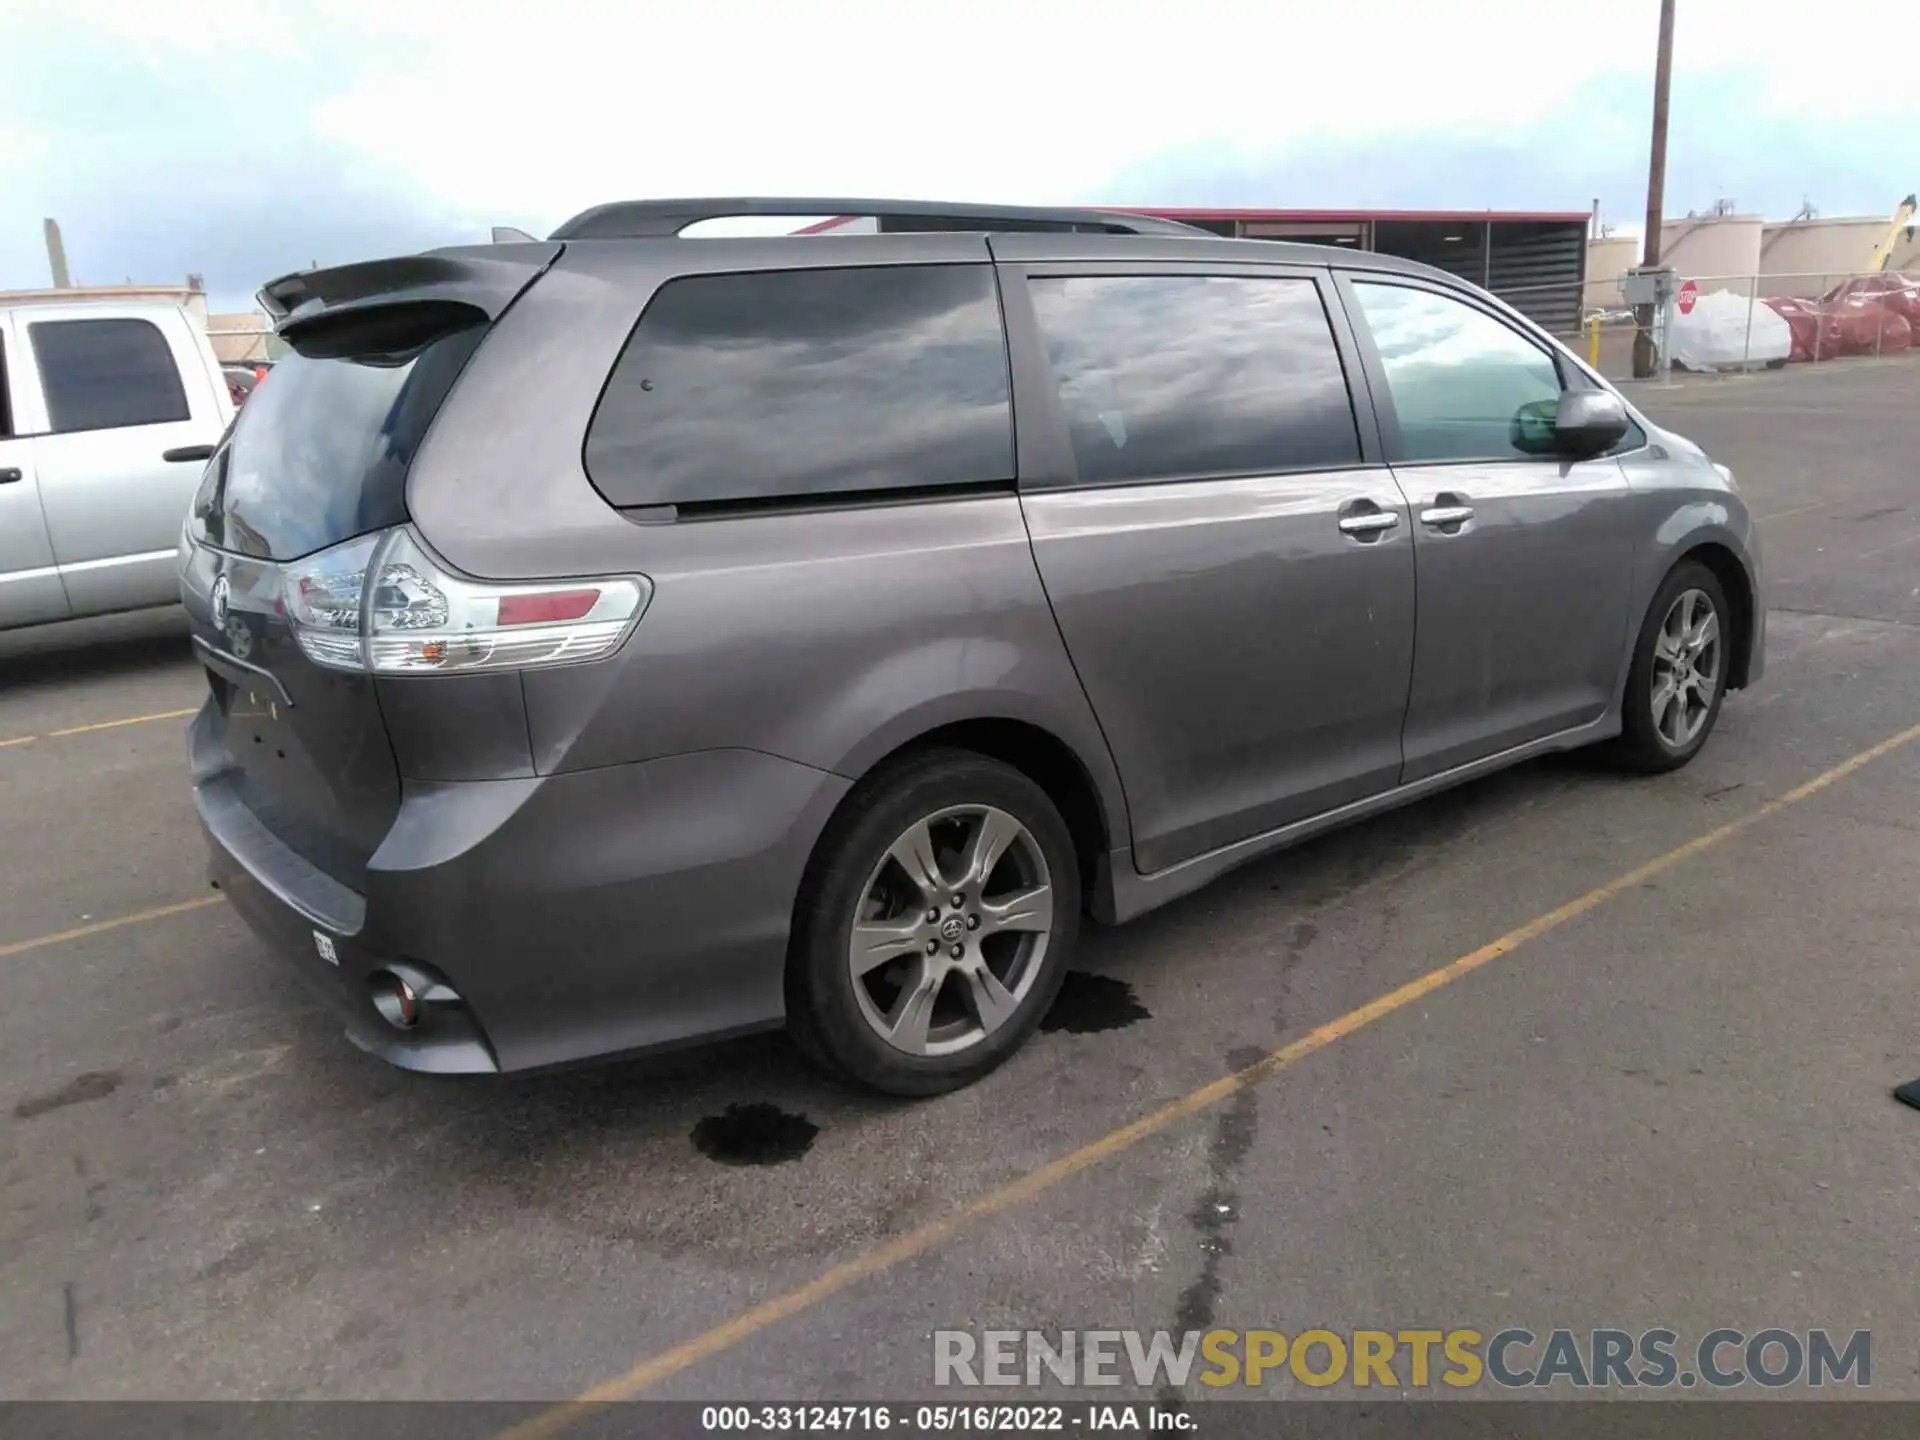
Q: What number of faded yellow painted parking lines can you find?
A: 3